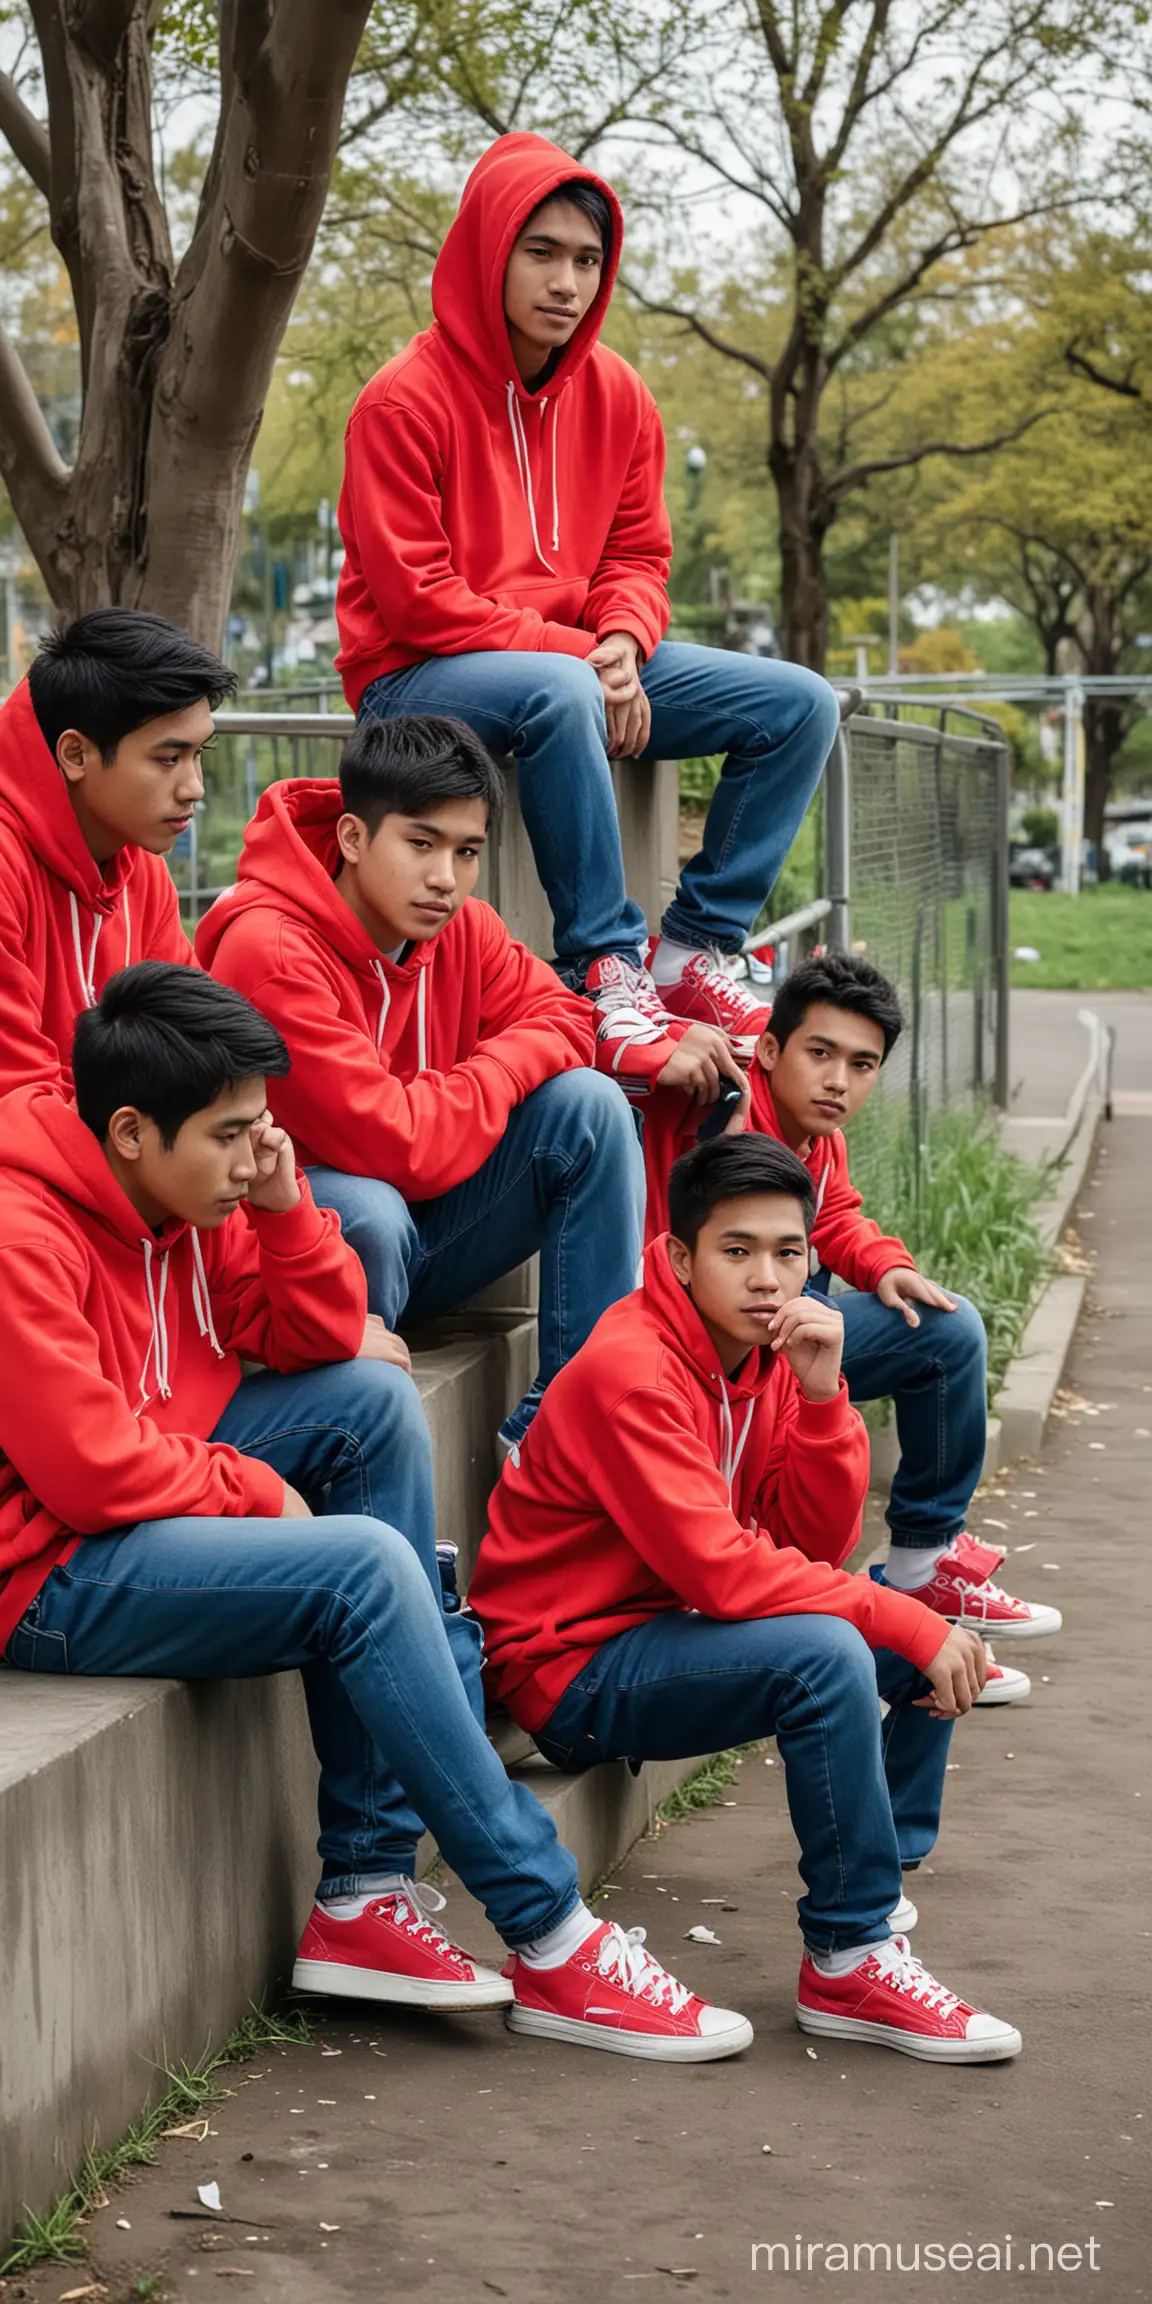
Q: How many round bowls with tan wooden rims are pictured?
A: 0